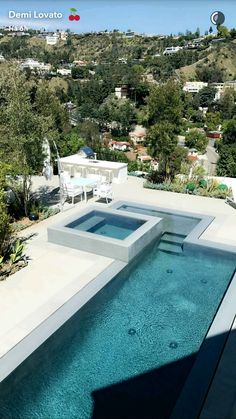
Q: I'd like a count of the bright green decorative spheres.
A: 3